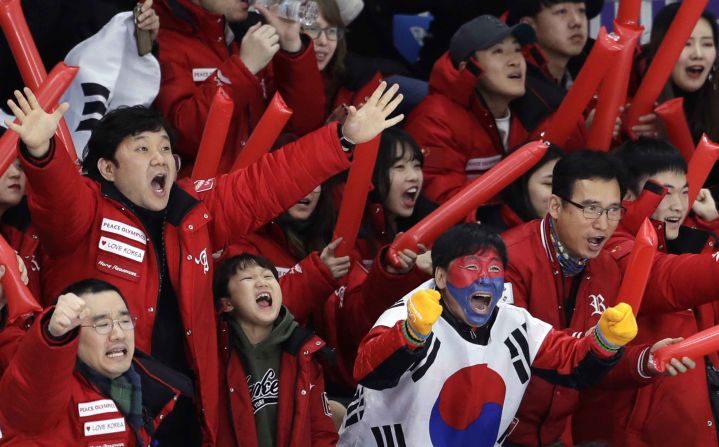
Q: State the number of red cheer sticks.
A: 15